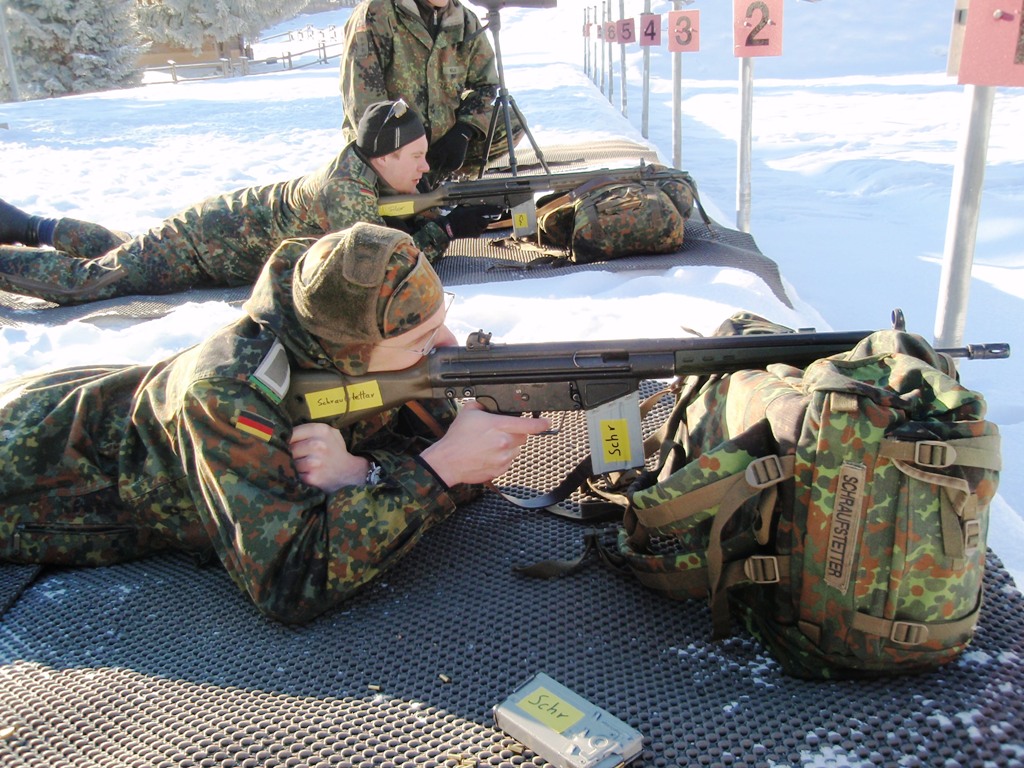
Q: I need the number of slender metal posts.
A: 10